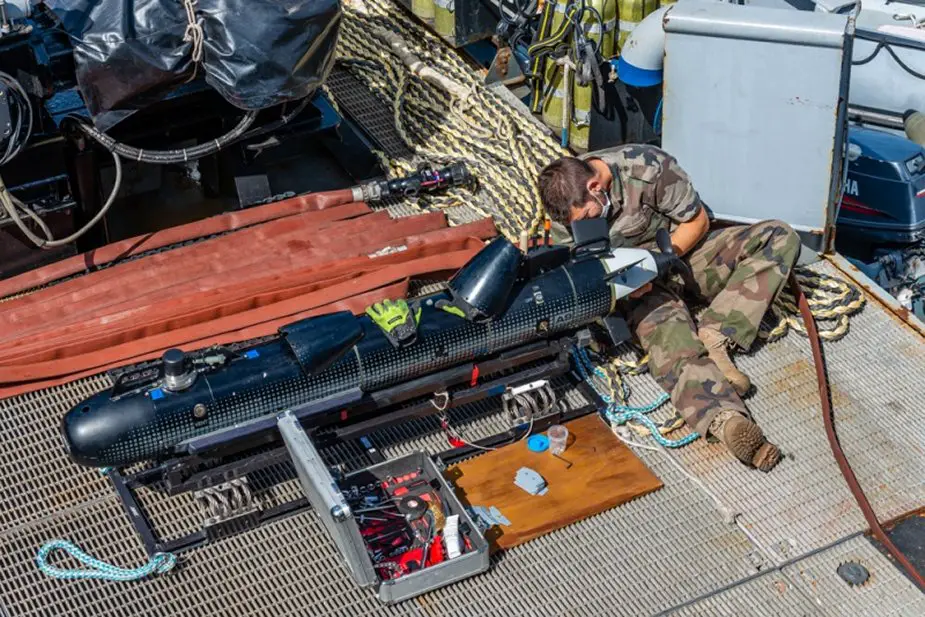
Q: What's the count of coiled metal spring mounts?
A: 2